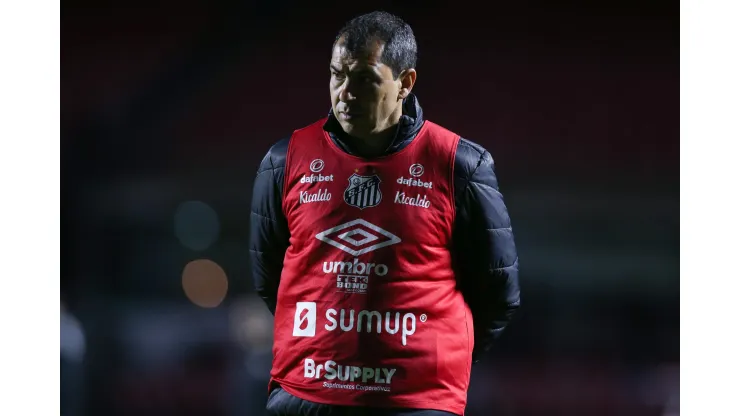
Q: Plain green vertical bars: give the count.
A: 0